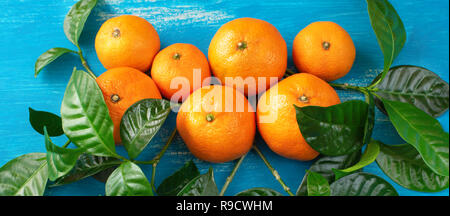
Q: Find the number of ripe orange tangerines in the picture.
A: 7